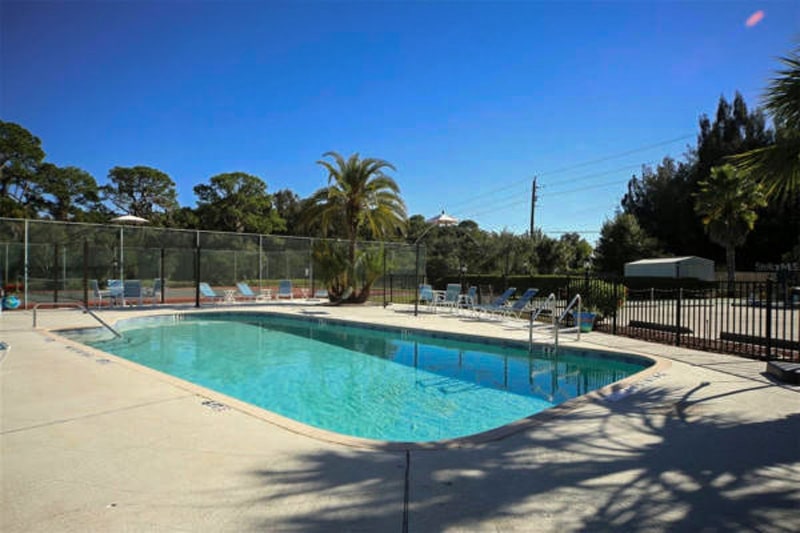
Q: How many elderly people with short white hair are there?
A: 0